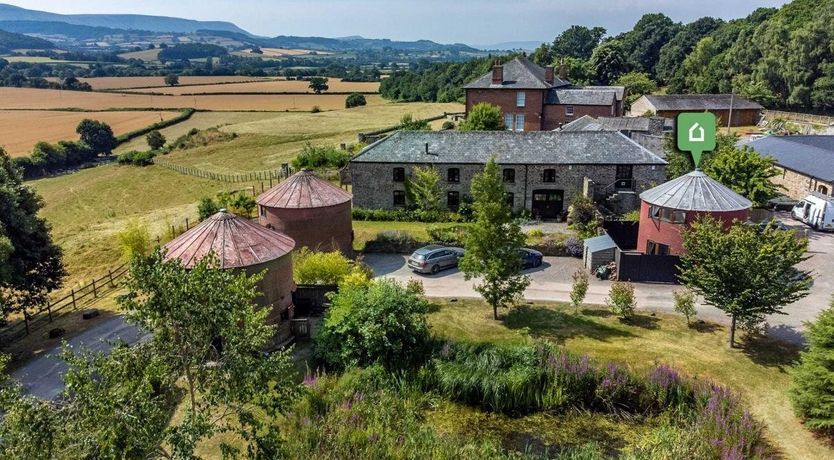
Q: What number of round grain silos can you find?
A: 3